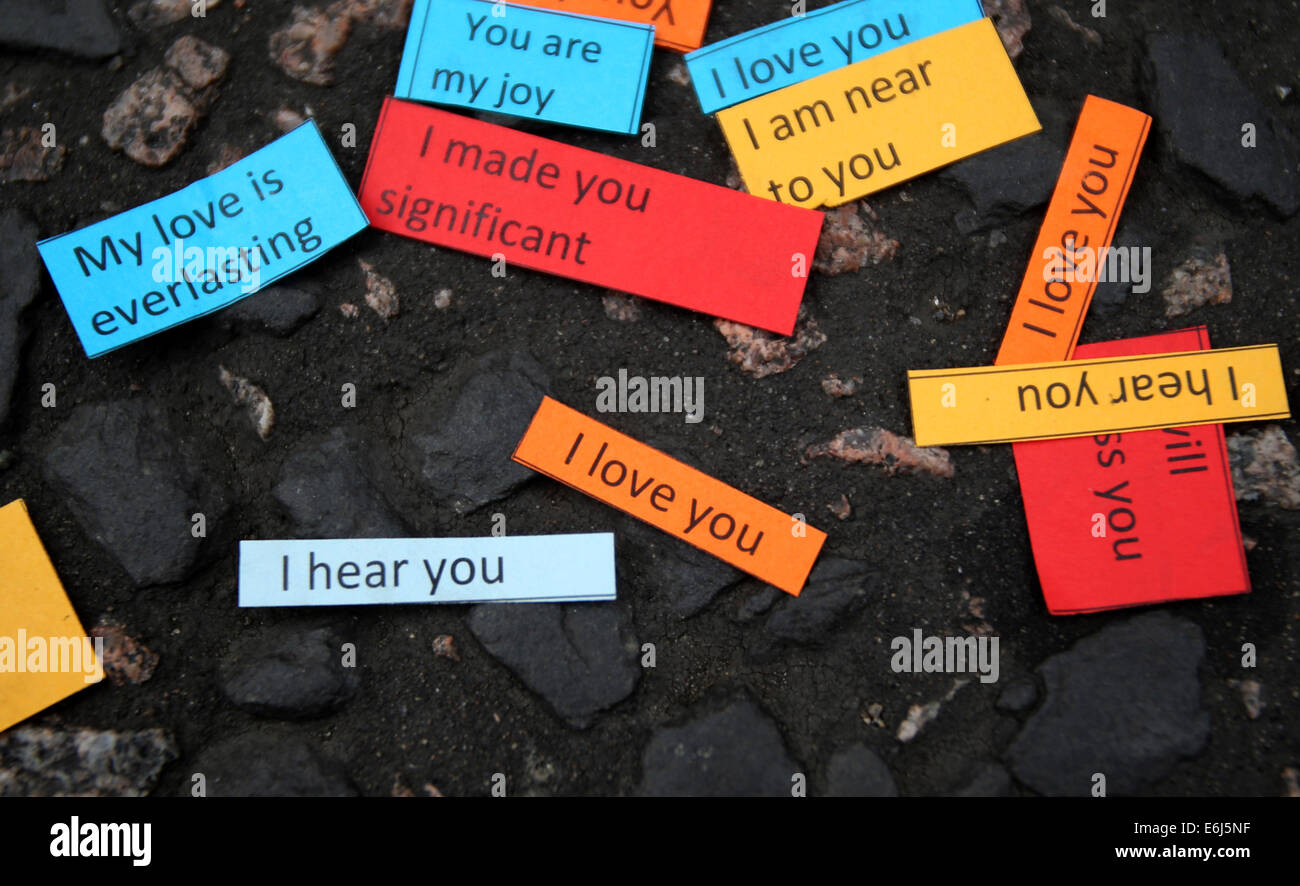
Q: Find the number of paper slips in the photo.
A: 12